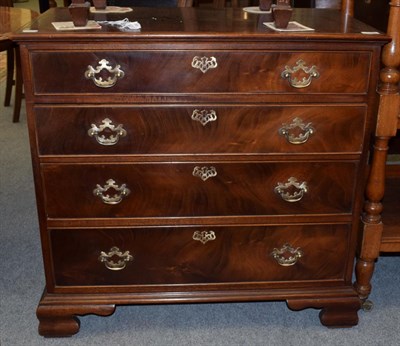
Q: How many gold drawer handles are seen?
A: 8